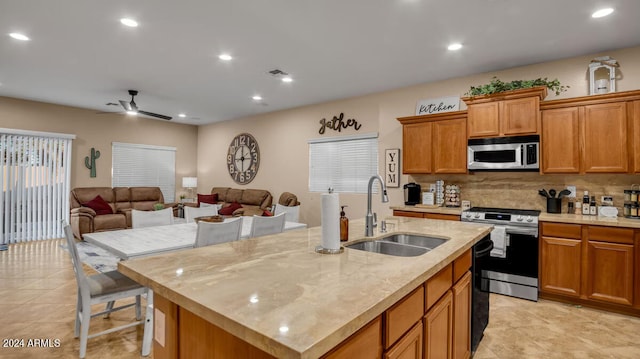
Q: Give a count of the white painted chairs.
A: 7